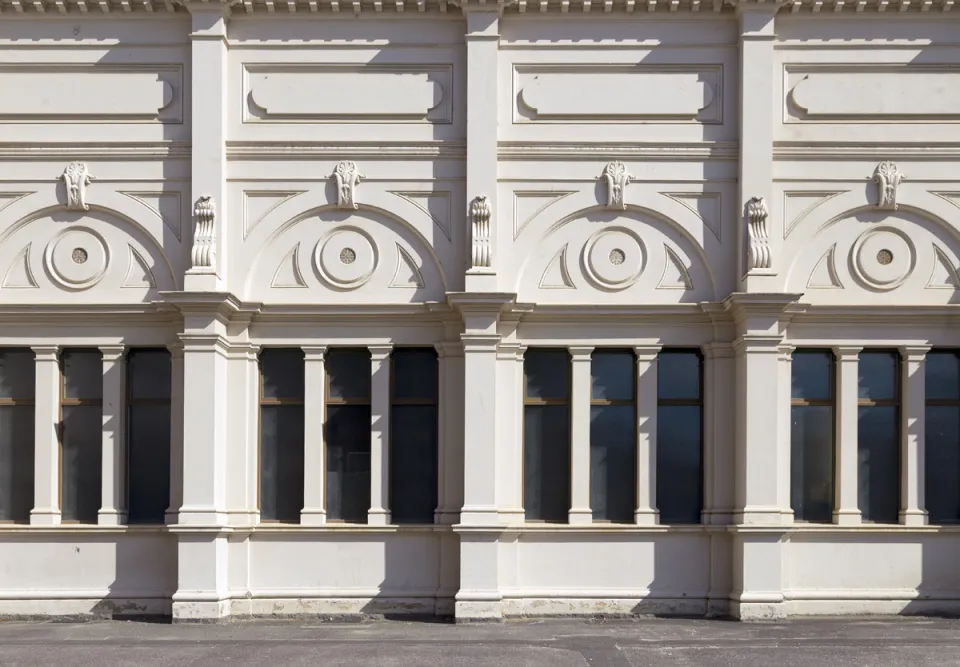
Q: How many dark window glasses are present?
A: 12